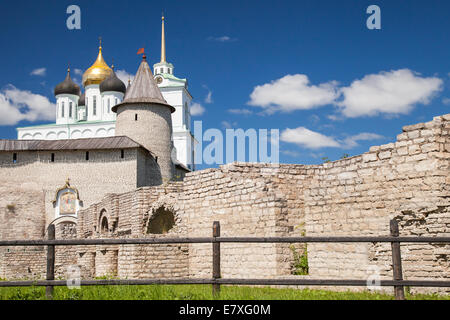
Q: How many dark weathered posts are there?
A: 3